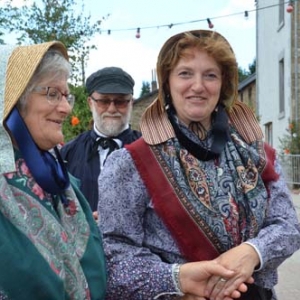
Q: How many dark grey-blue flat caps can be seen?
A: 1